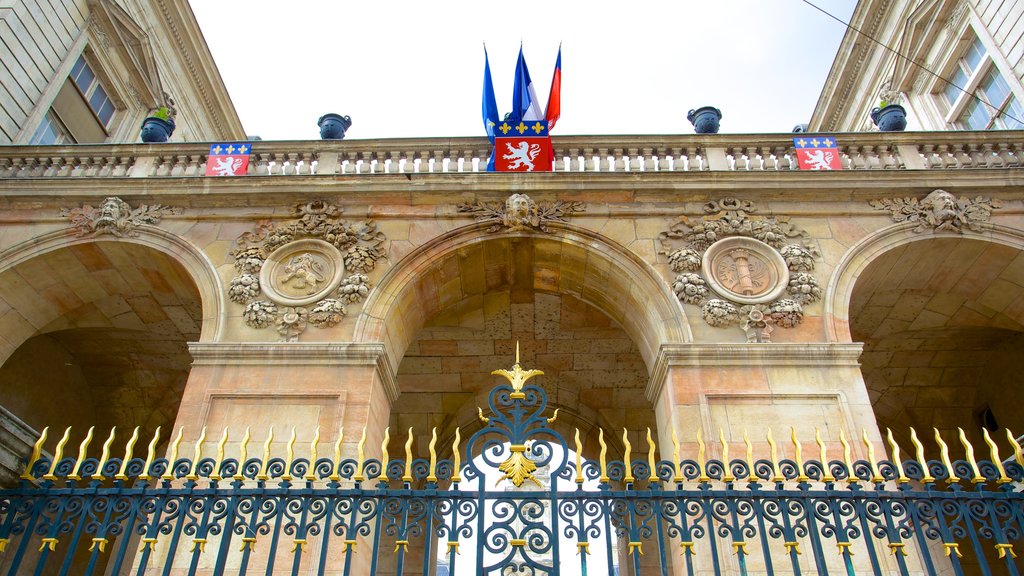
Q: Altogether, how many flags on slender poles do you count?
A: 3